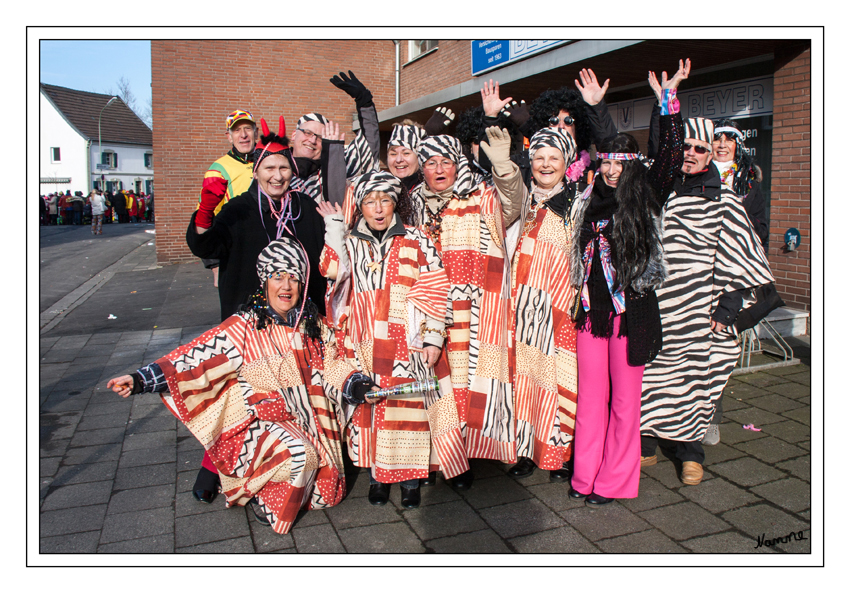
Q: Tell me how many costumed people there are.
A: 13